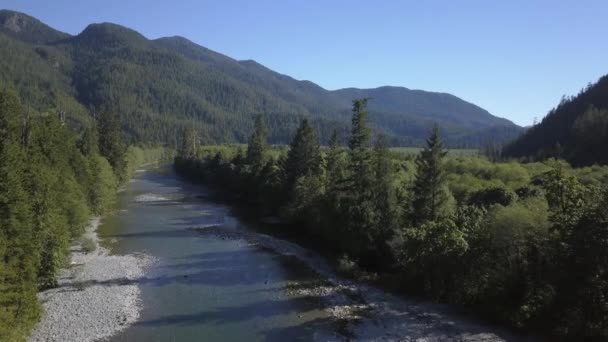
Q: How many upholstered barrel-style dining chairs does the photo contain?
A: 0